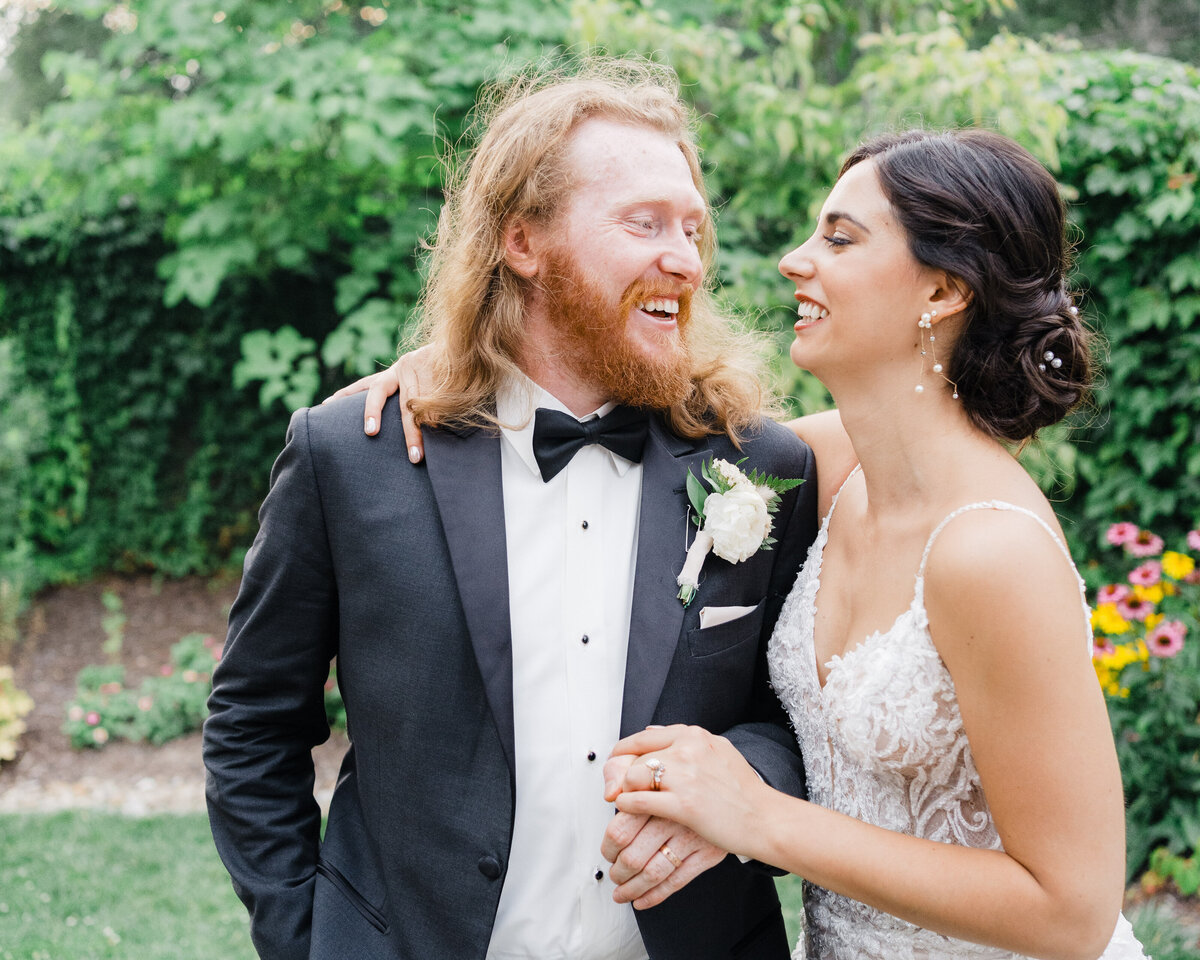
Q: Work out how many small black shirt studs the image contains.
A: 4